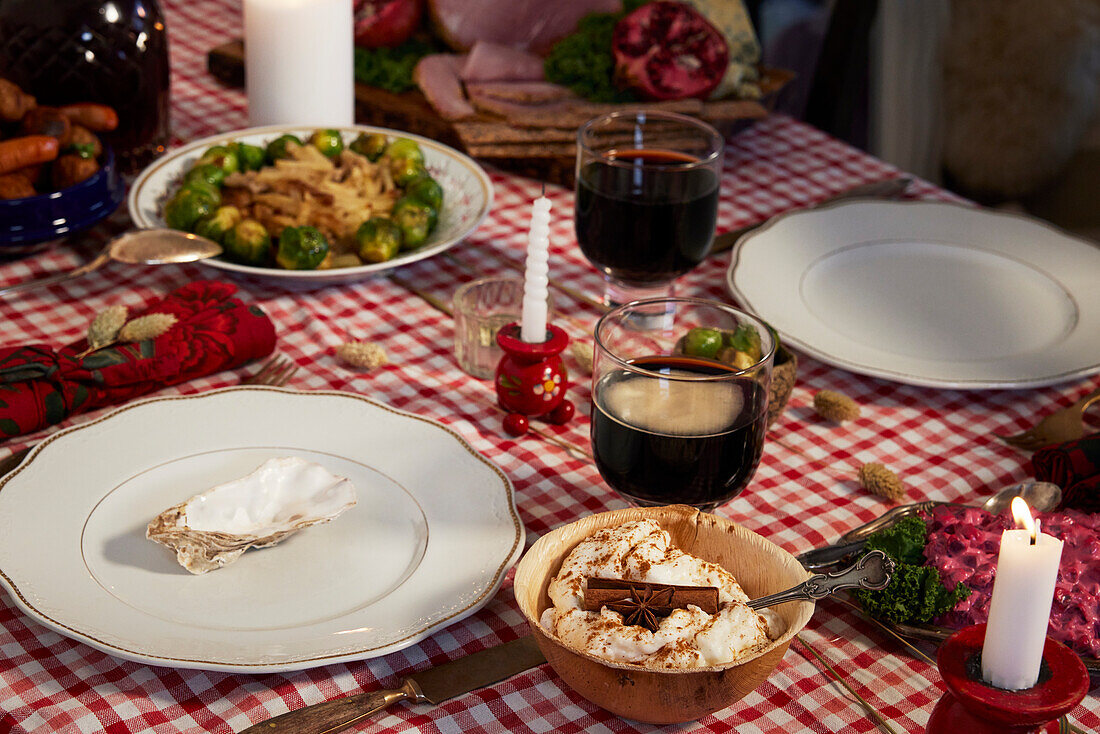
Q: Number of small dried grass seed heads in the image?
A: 6